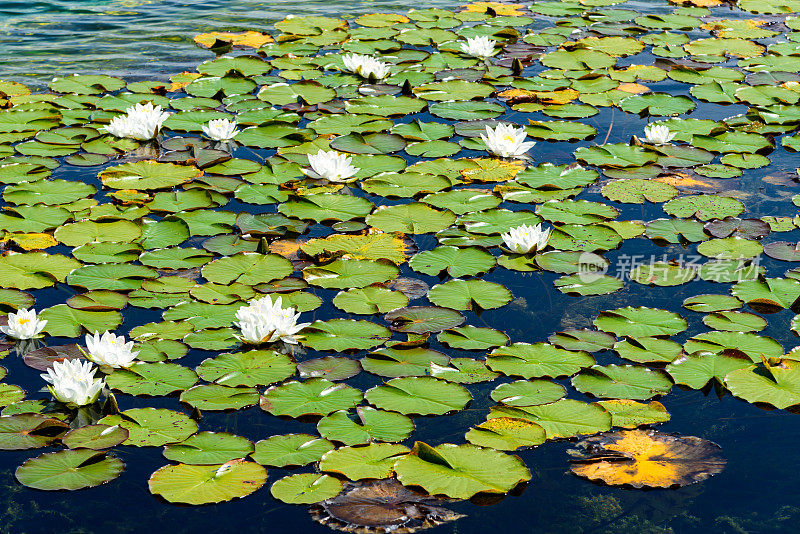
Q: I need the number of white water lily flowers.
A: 12